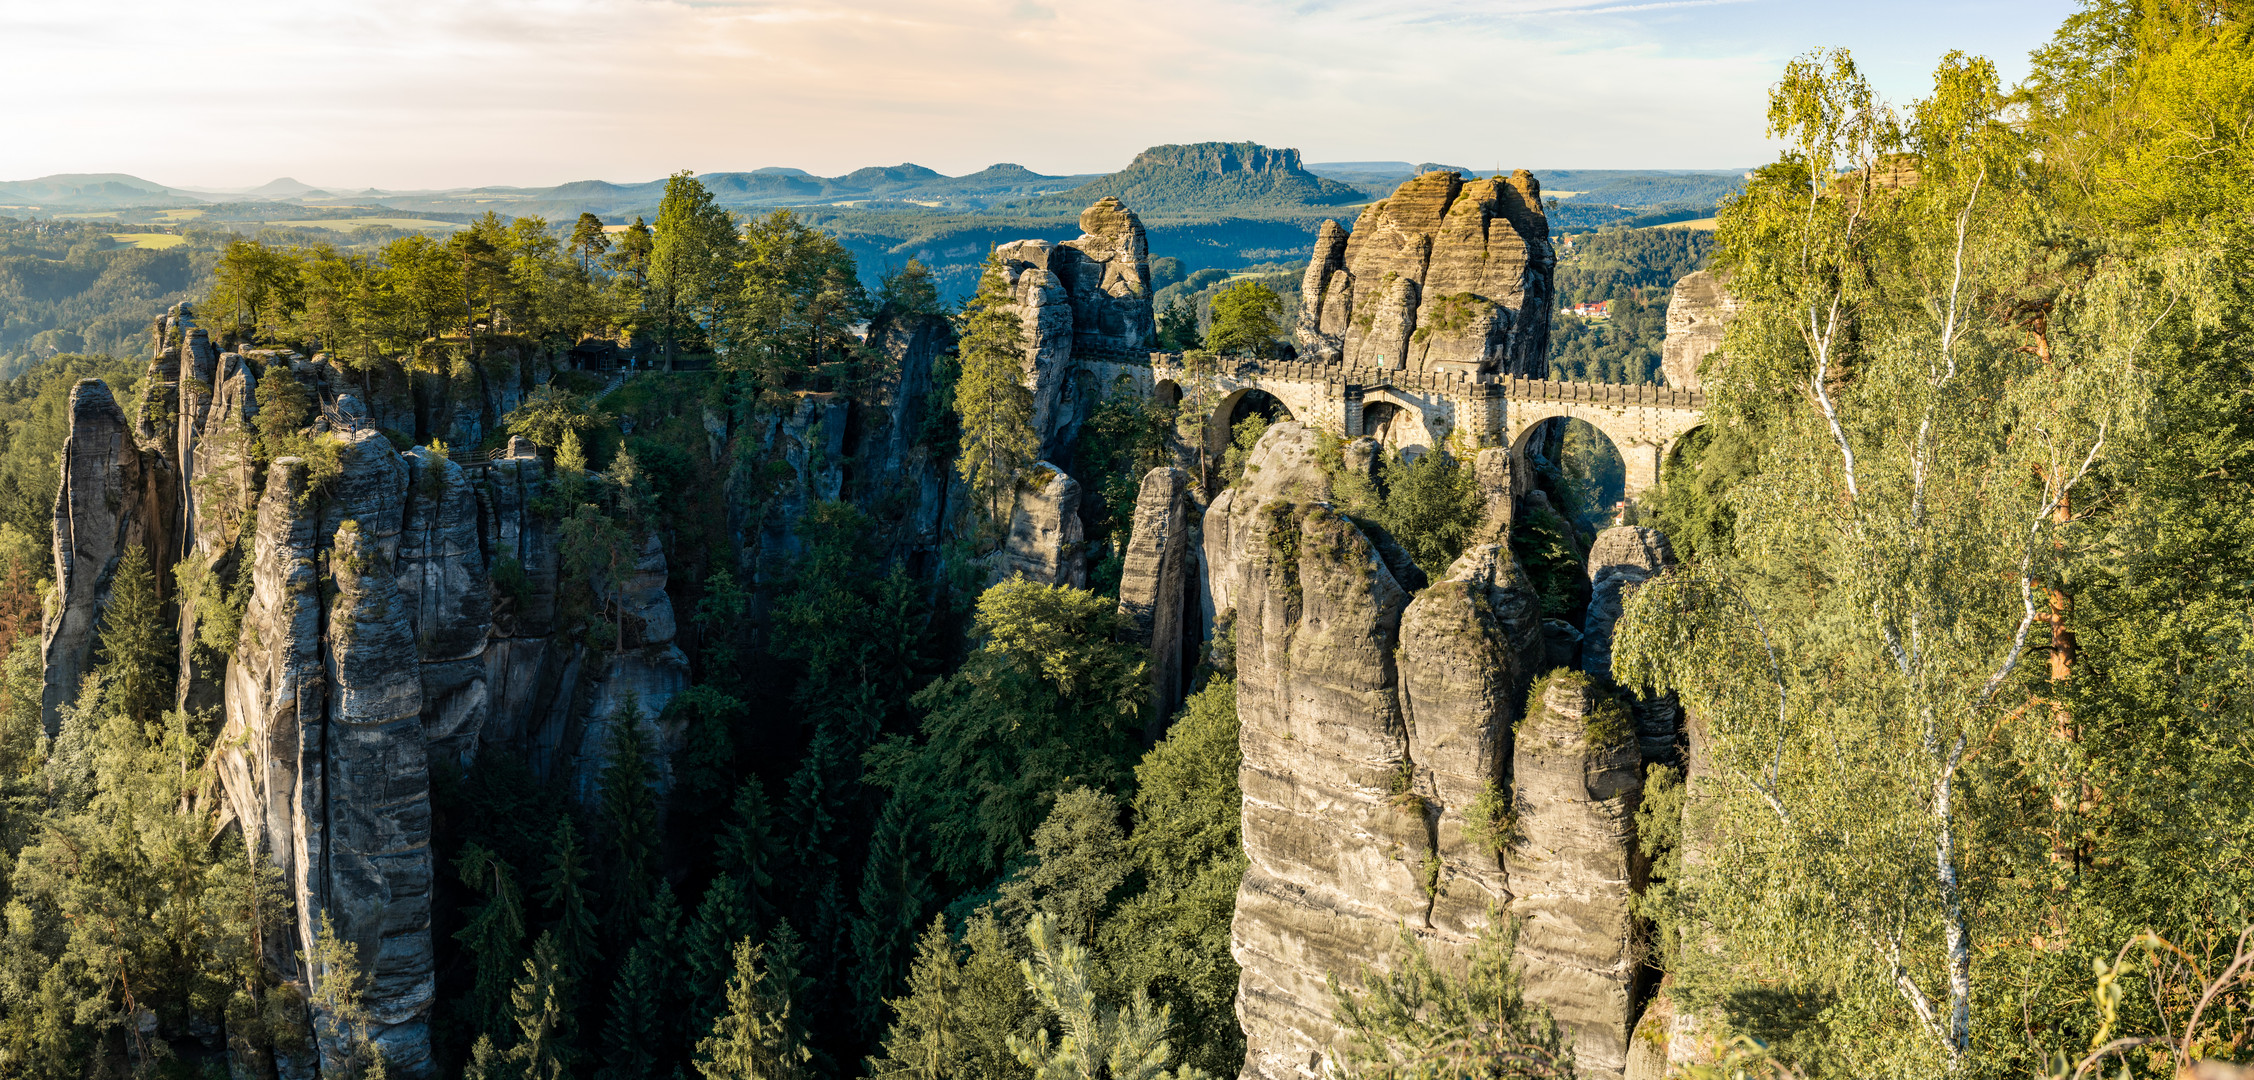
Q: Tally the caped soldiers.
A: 0